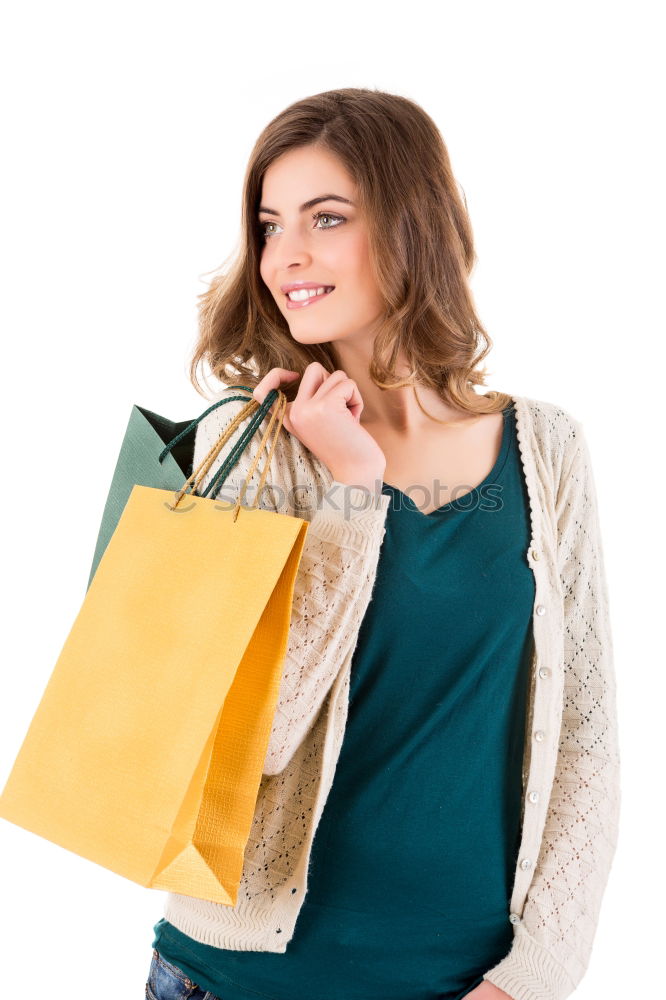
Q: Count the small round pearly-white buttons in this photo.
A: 7